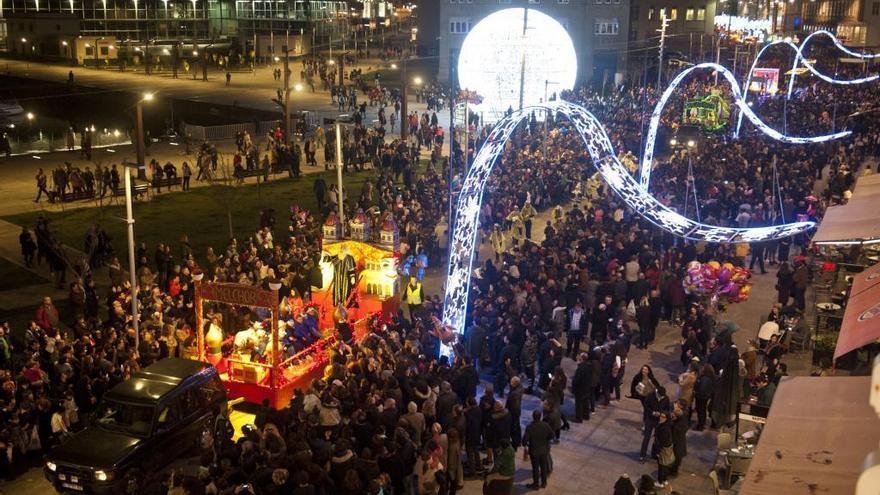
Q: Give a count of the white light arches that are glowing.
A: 4